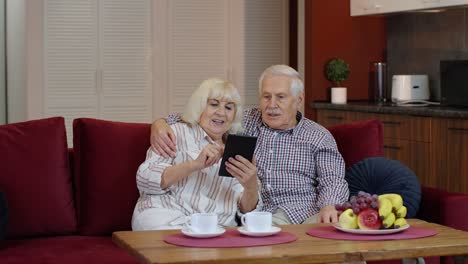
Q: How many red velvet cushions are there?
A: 3